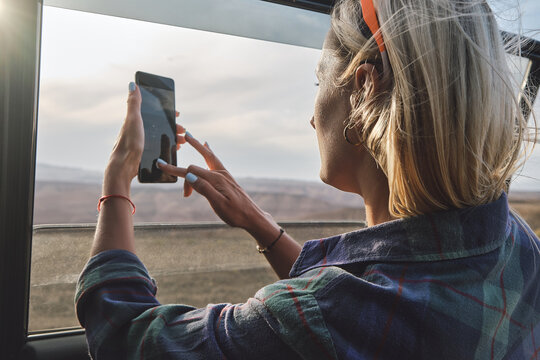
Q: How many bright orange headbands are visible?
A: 1